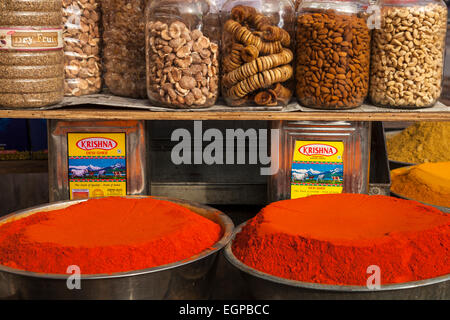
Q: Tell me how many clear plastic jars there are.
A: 7